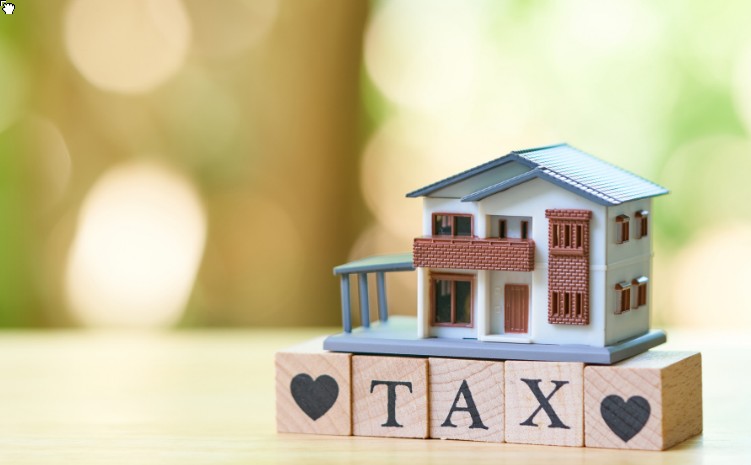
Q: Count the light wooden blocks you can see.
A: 5